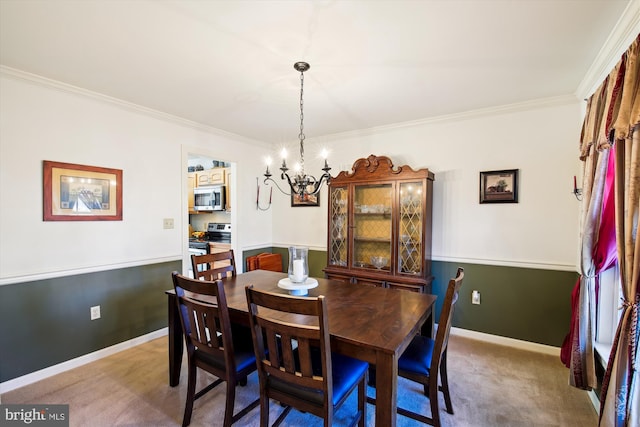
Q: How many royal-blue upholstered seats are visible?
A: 3